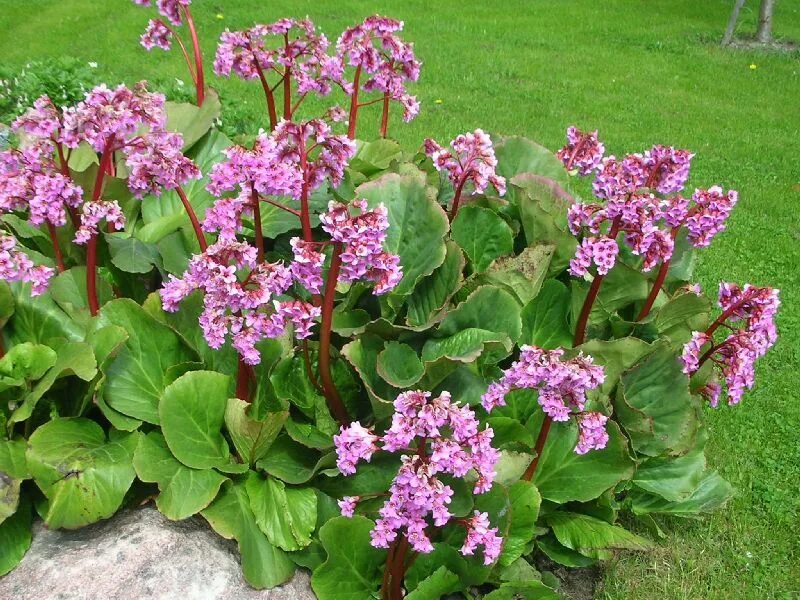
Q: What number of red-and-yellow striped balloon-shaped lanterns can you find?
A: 0